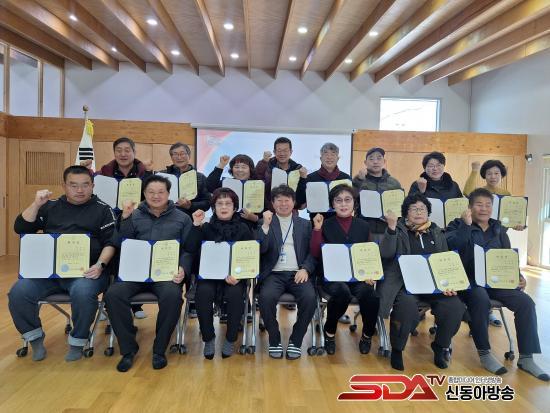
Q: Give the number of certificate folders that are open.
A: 14